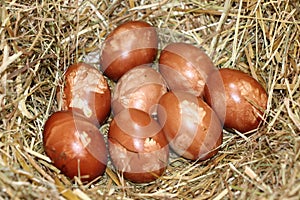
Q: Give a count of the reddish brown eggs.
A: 8